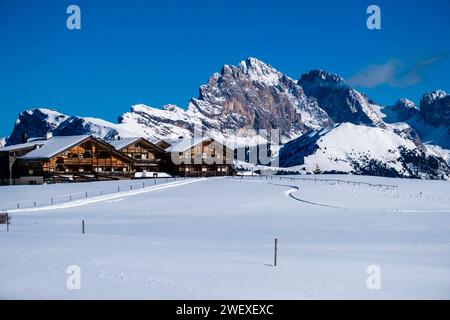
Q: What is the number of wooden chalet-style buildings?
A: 3